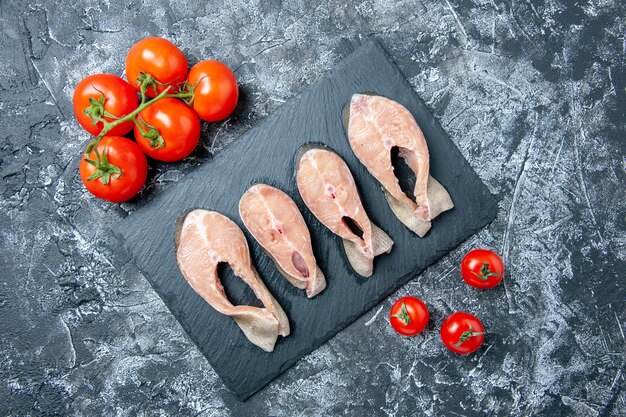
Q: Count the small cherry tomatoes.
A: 3